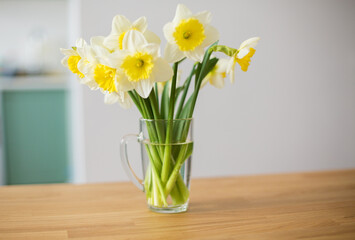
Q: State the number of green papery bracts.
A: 1